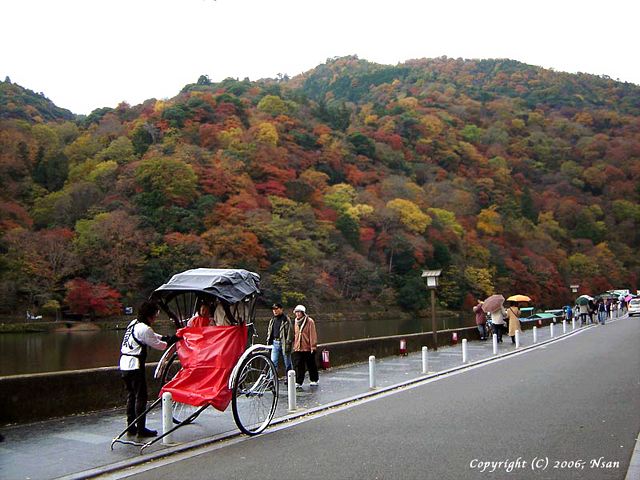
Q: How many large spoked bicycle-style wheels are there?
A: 2